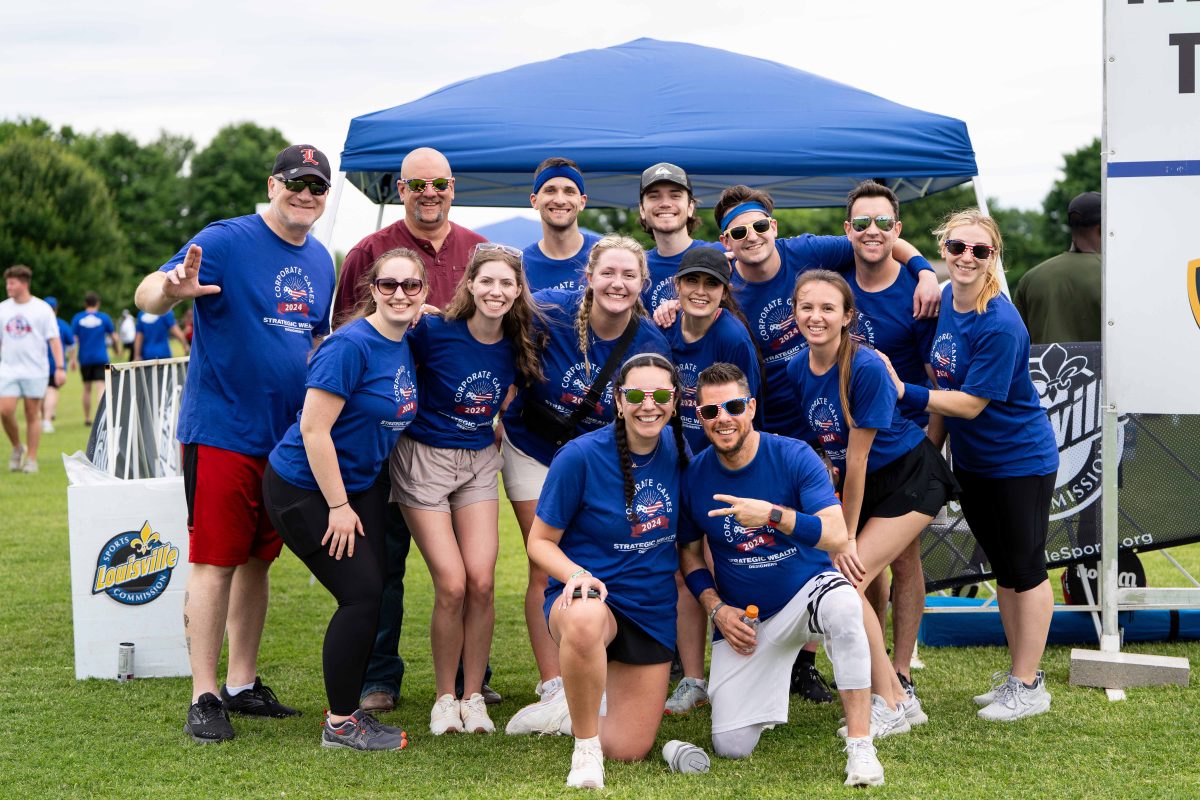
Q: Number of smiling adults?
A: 14